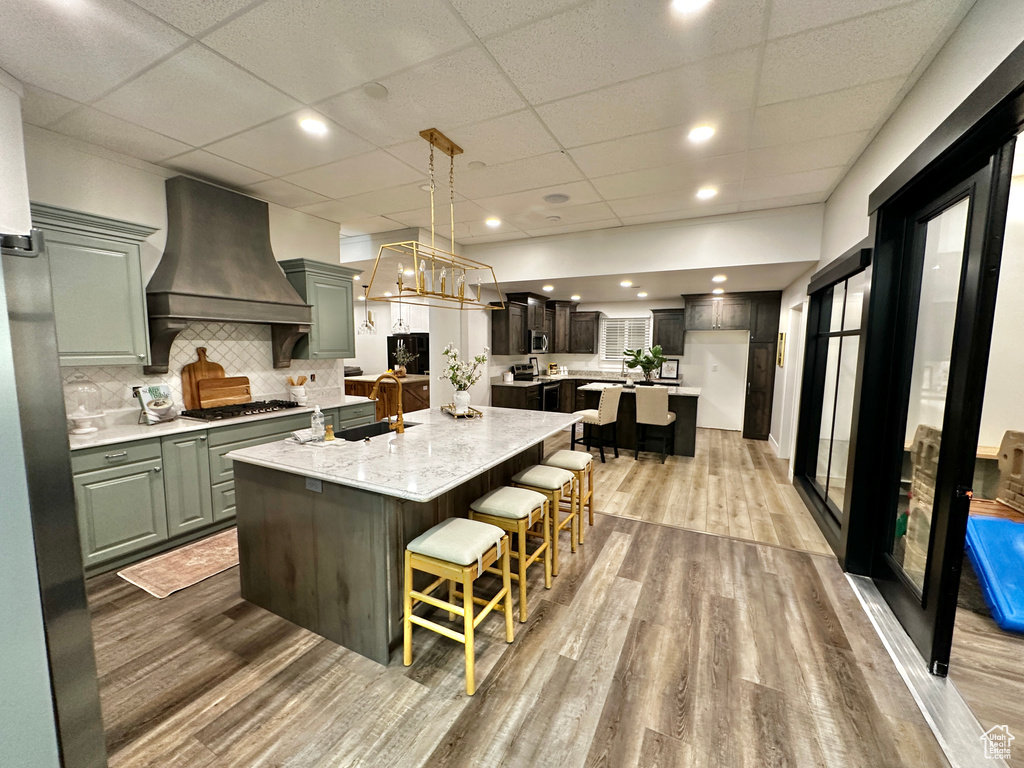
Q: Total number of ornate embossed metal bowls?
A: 0